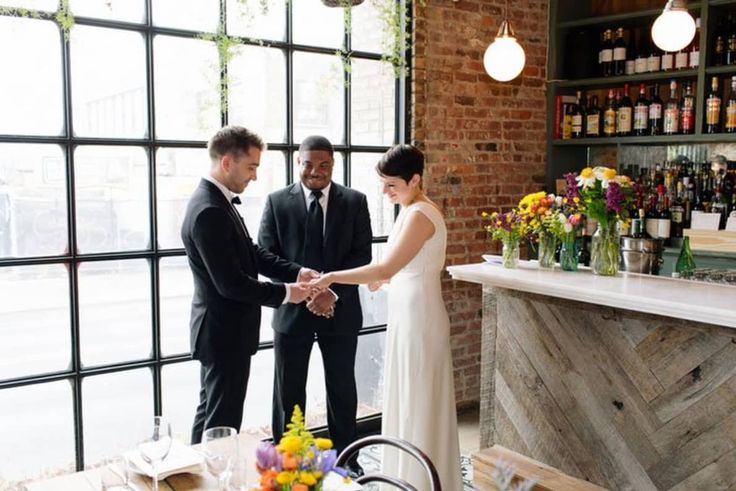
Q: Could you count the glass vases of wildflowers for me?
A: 4